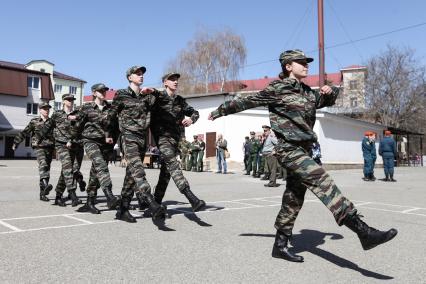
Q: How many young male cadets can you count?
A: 5